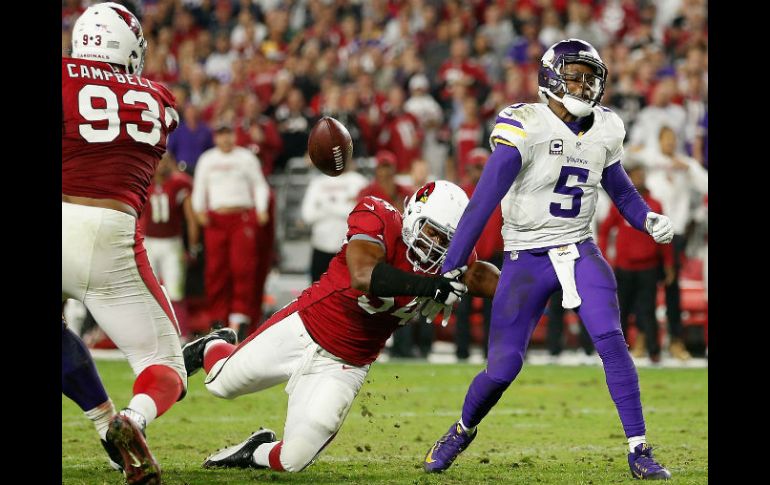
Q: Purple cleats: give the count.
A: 2